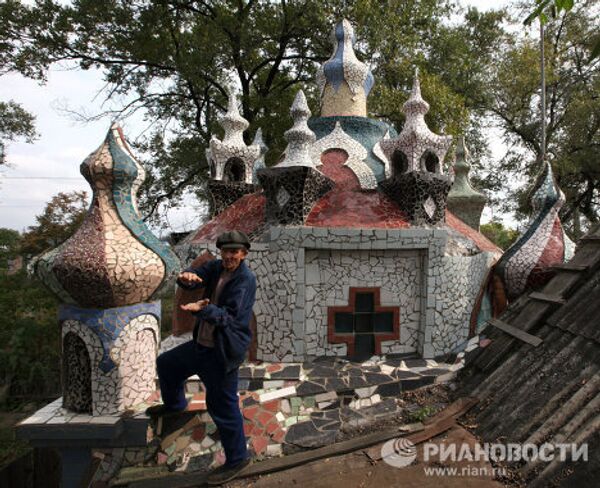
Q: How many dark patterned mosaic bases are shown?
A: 3